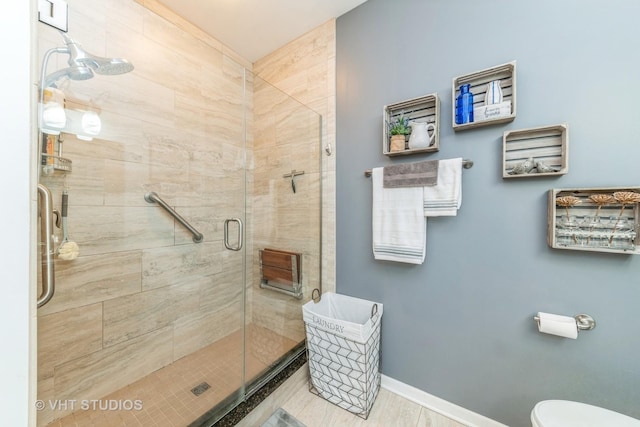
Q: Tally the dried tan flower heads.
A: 3